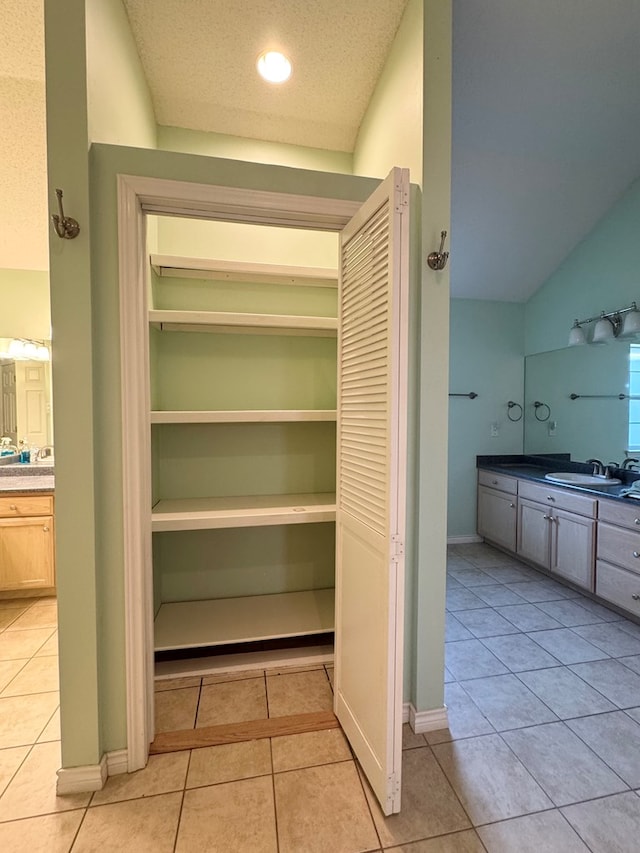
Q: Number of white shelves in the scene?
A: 5